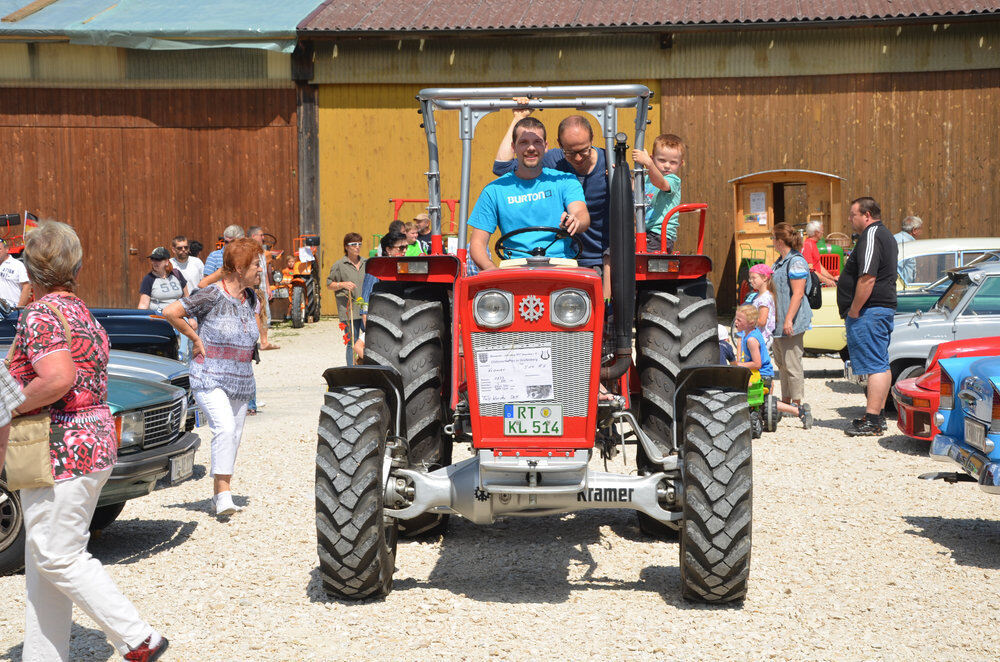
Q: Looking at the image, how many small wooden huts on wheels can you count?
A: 1